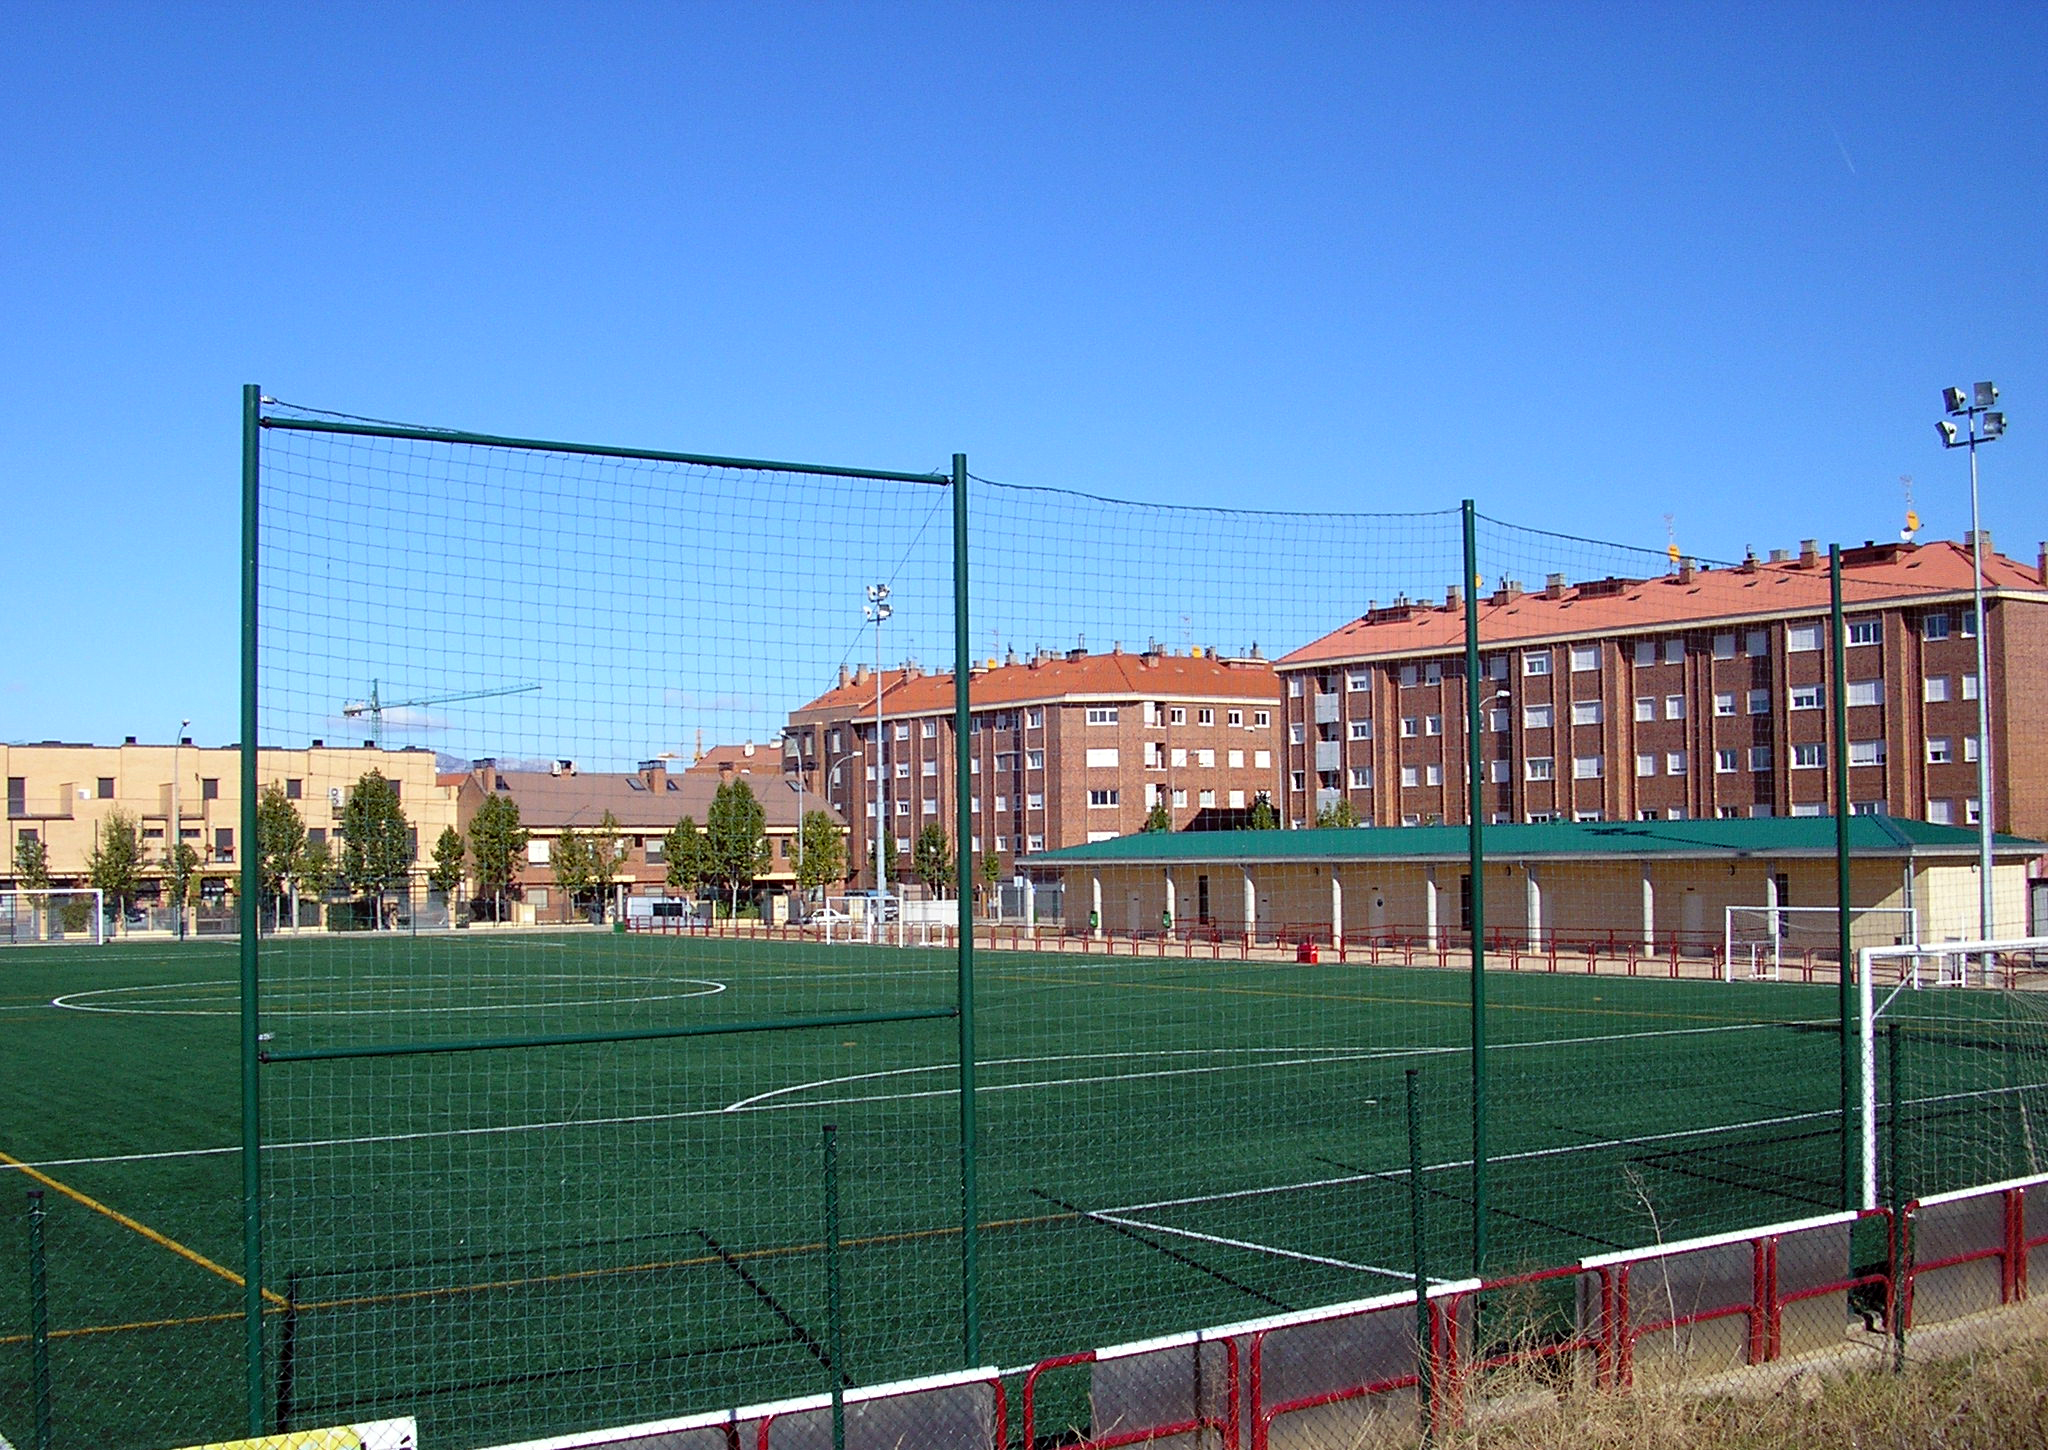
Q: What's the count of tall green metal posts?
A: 4